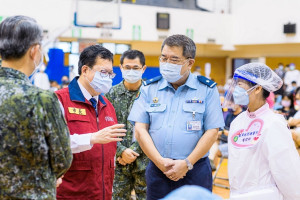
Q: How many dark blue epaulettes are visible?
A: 2